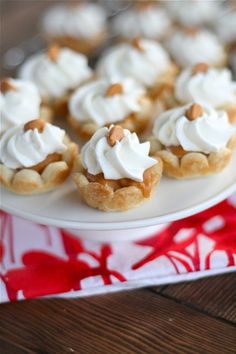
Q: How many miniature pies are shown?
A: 13